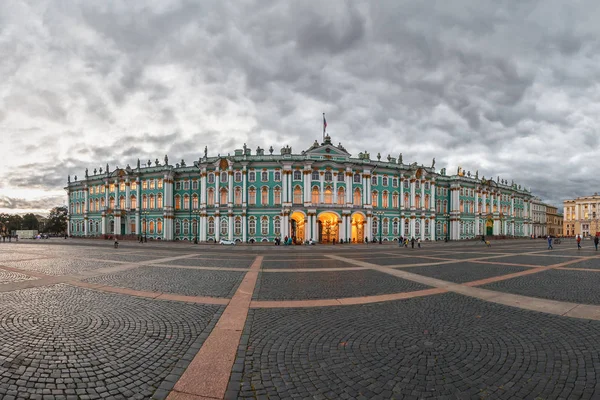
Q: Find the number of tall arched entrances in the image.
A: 3